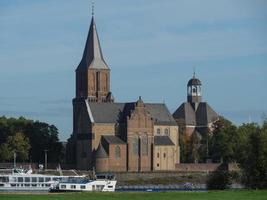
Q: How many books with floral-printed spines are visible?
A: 0